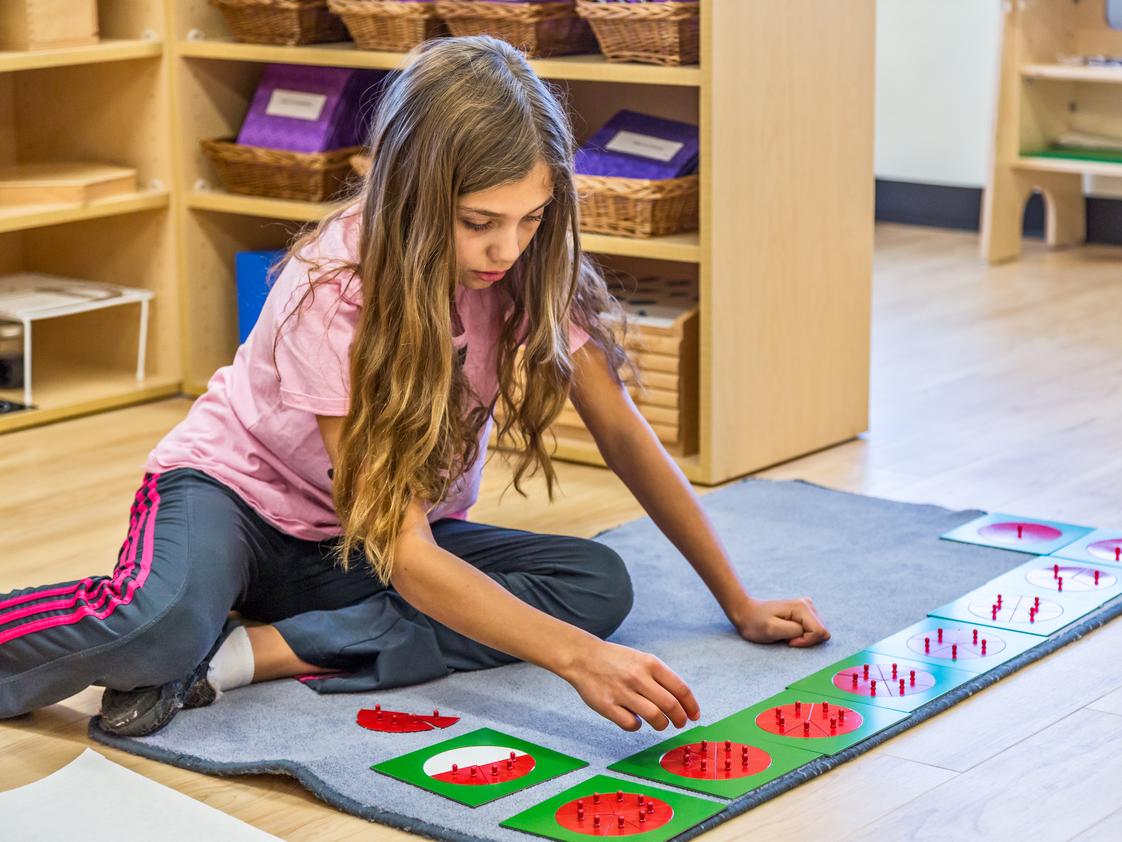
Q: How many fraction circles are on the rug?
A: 10